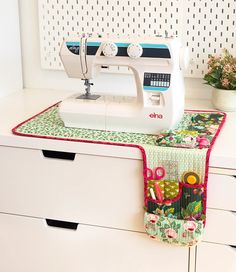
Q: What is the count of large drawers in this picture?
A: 2